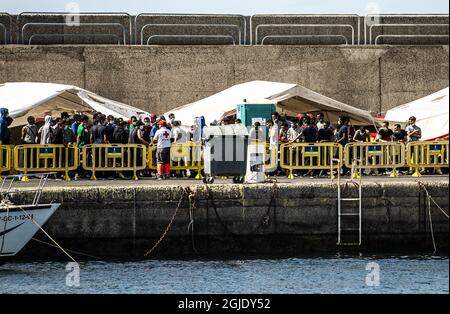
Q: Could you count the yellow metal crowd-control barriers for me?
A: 8